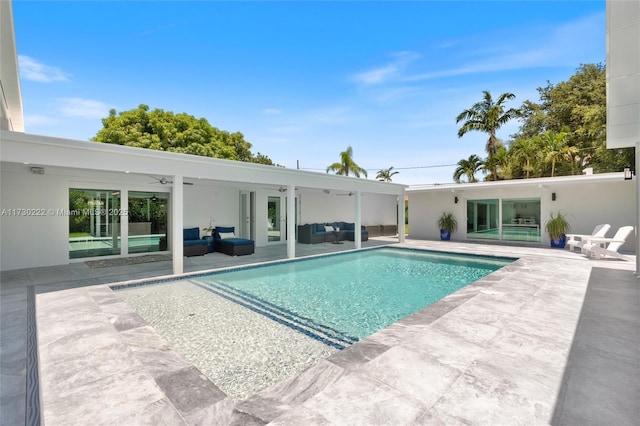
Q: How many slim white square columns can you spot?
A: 4